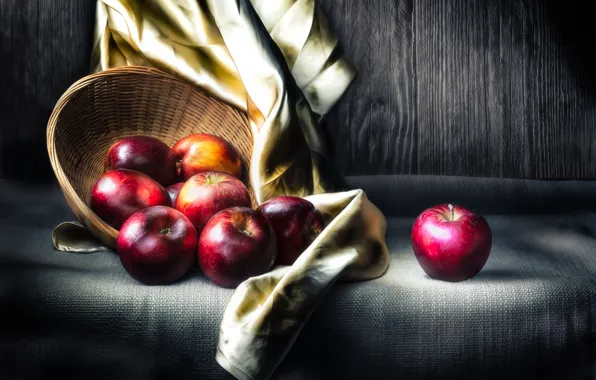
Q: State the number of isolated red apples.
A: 1